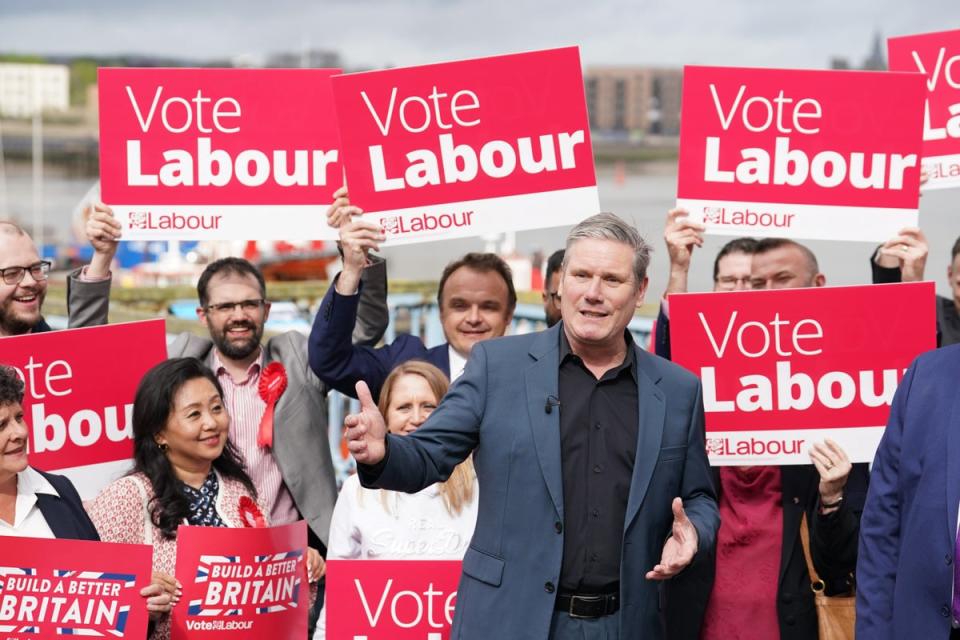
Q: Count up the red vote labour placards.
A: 7